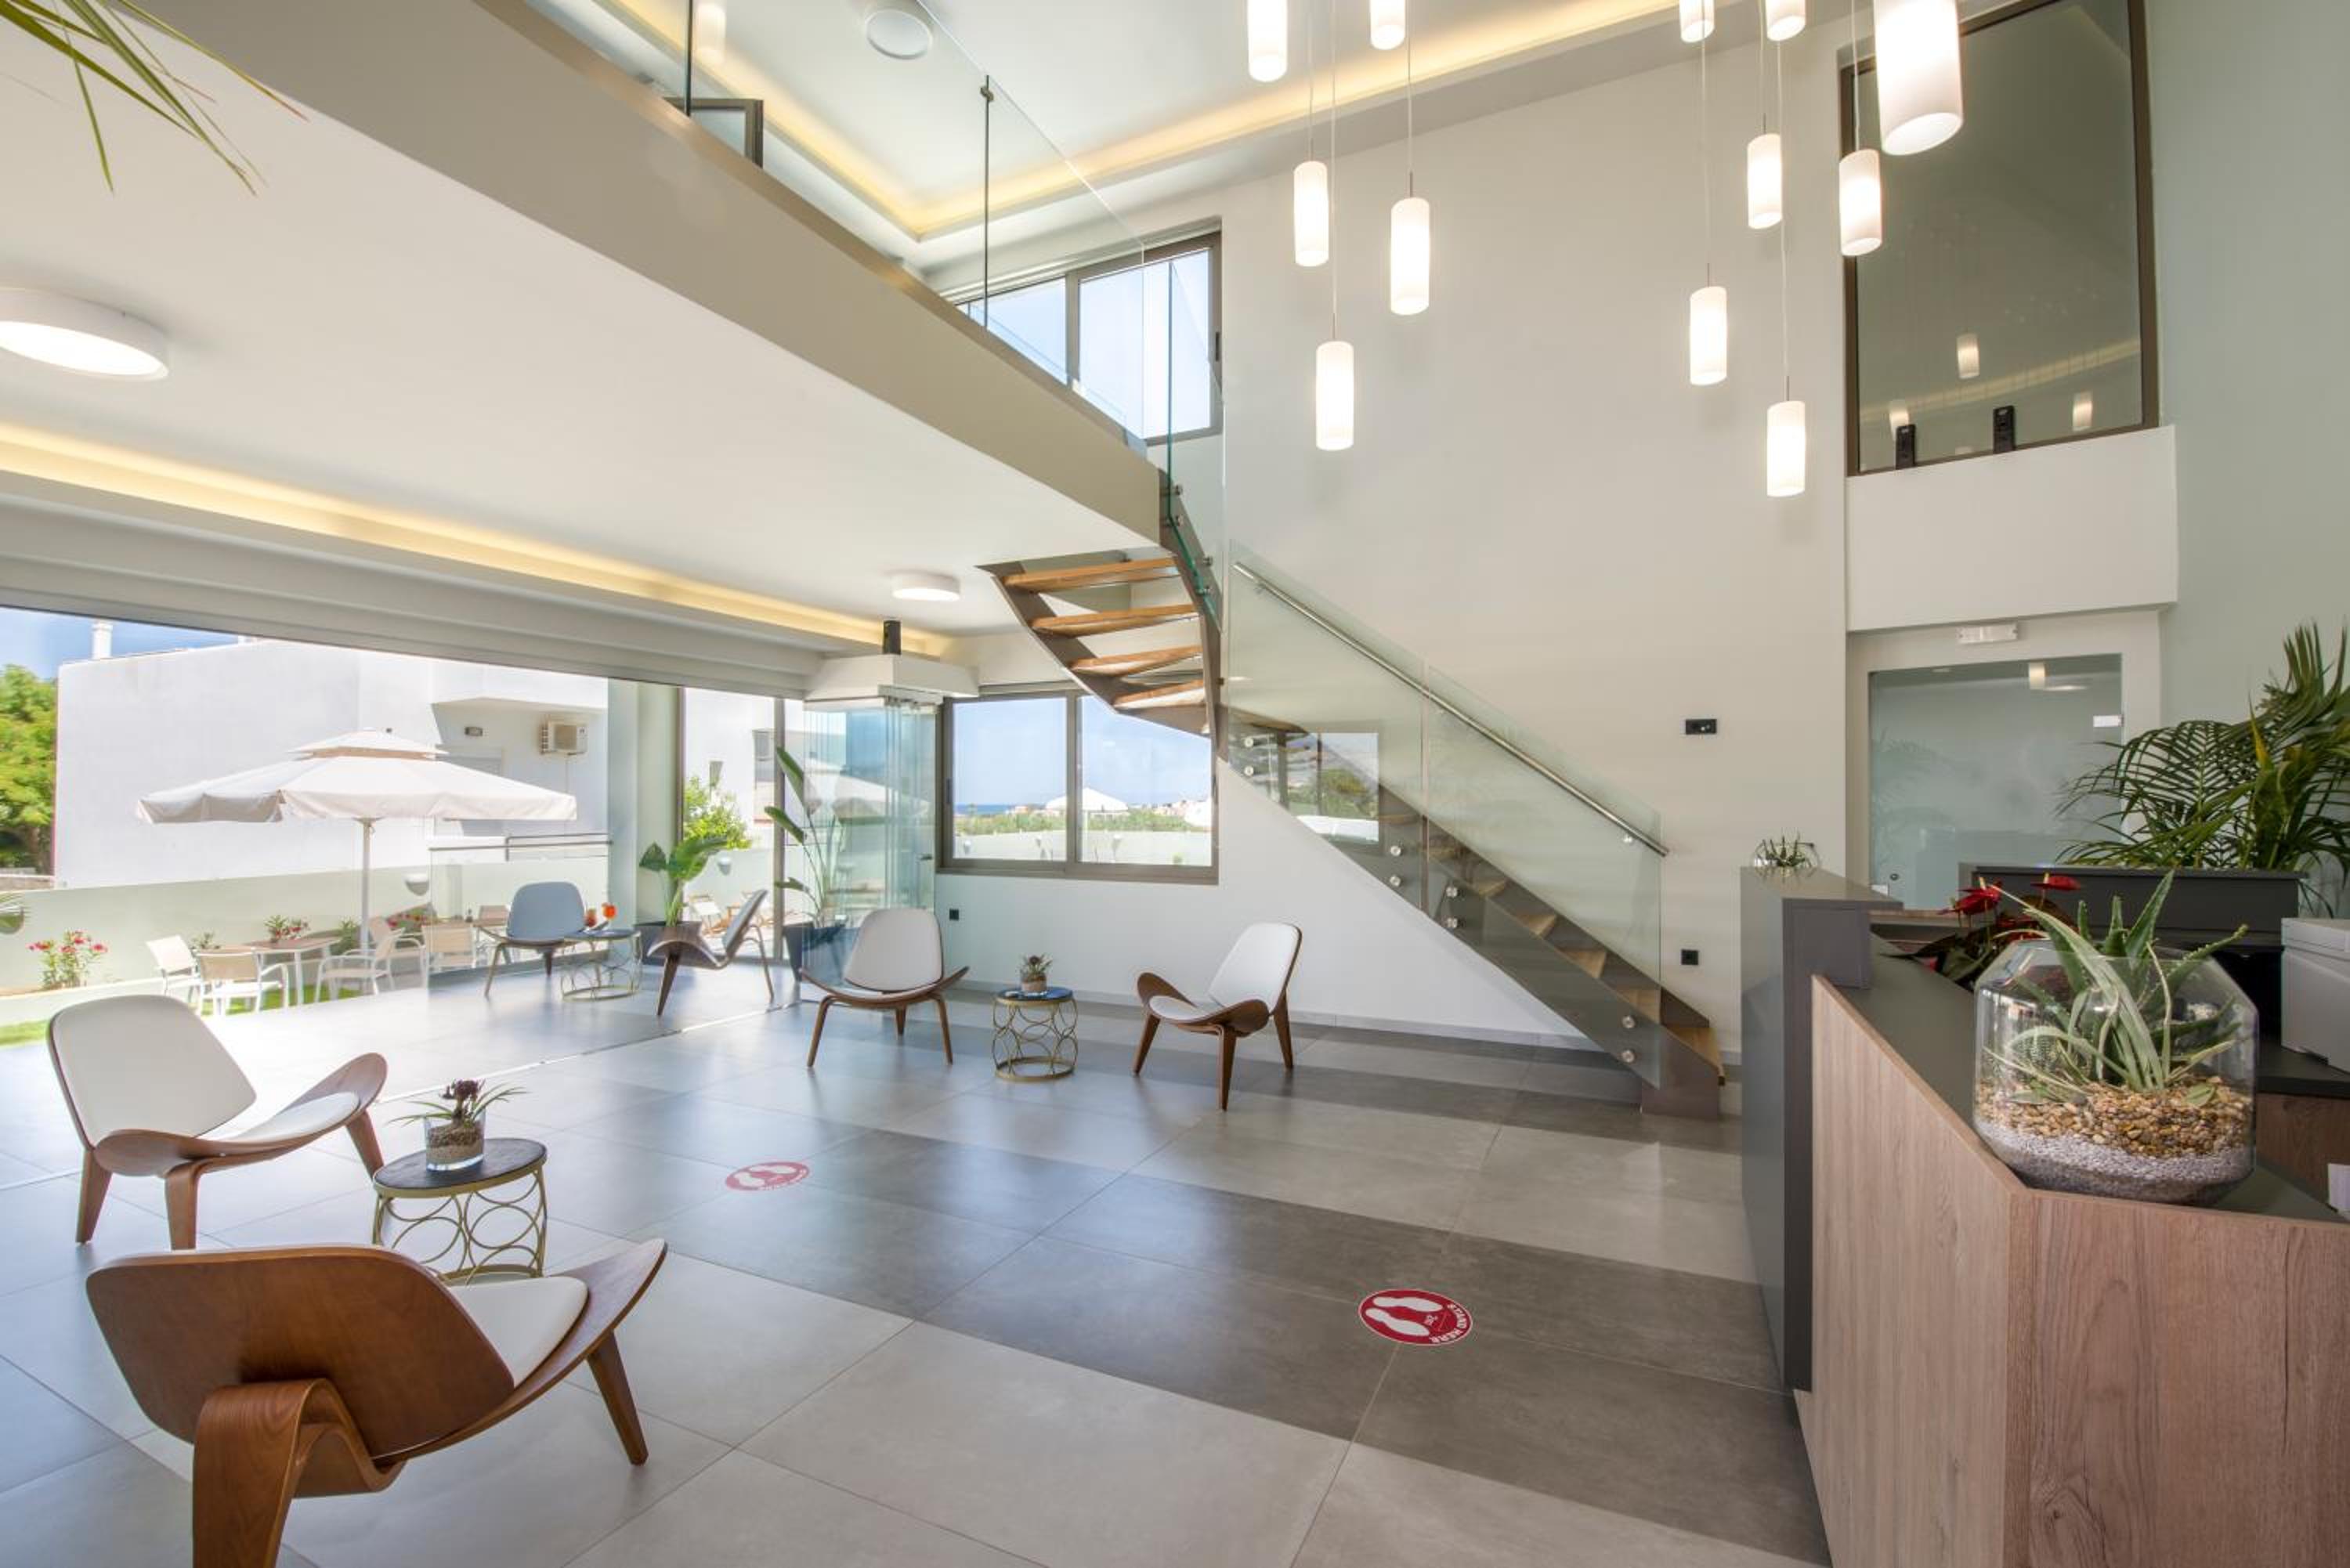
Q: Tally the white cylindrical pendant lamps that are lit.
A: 12